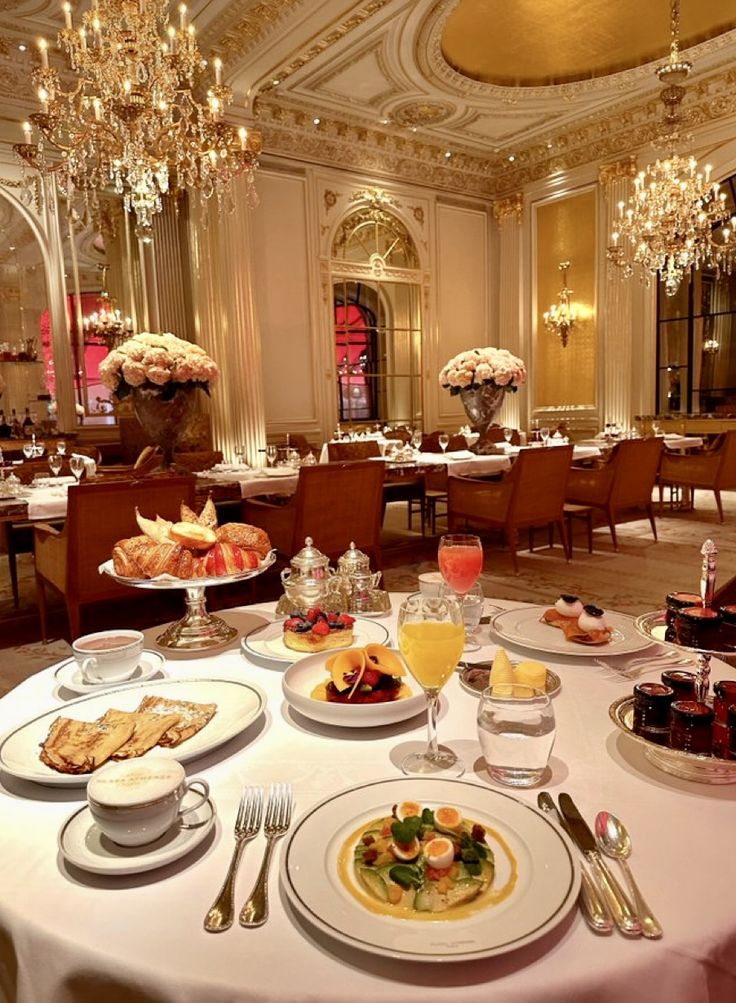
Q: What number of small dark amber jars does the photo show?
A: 8